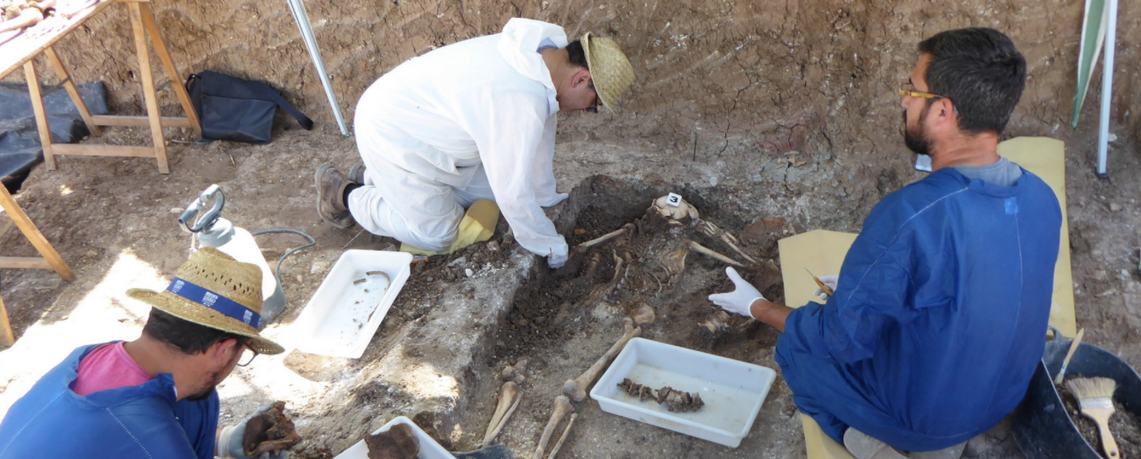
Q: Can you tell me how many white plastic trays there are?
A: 3